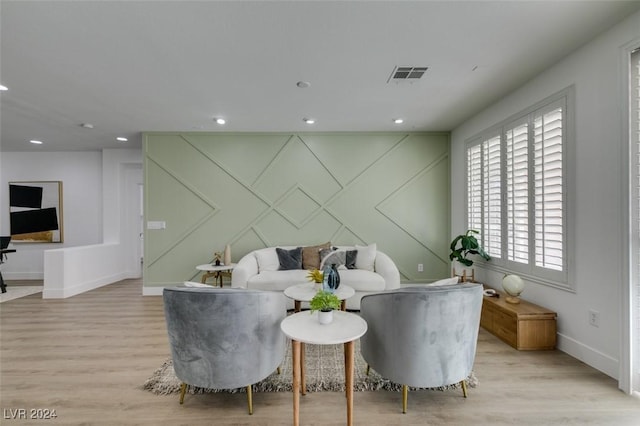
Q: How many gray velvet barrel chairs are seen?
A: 2